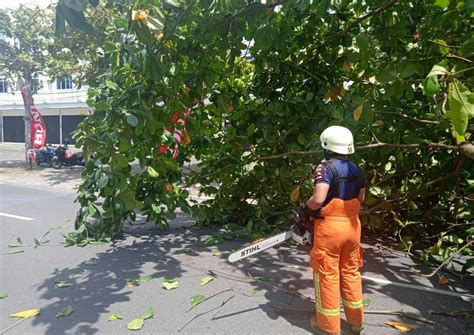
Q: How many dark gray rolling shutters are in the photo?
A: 3